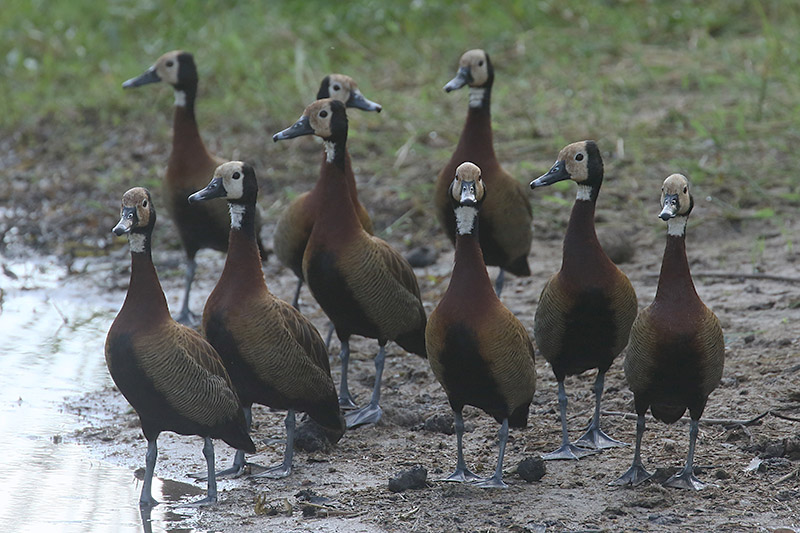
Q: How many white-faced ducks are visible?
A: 9